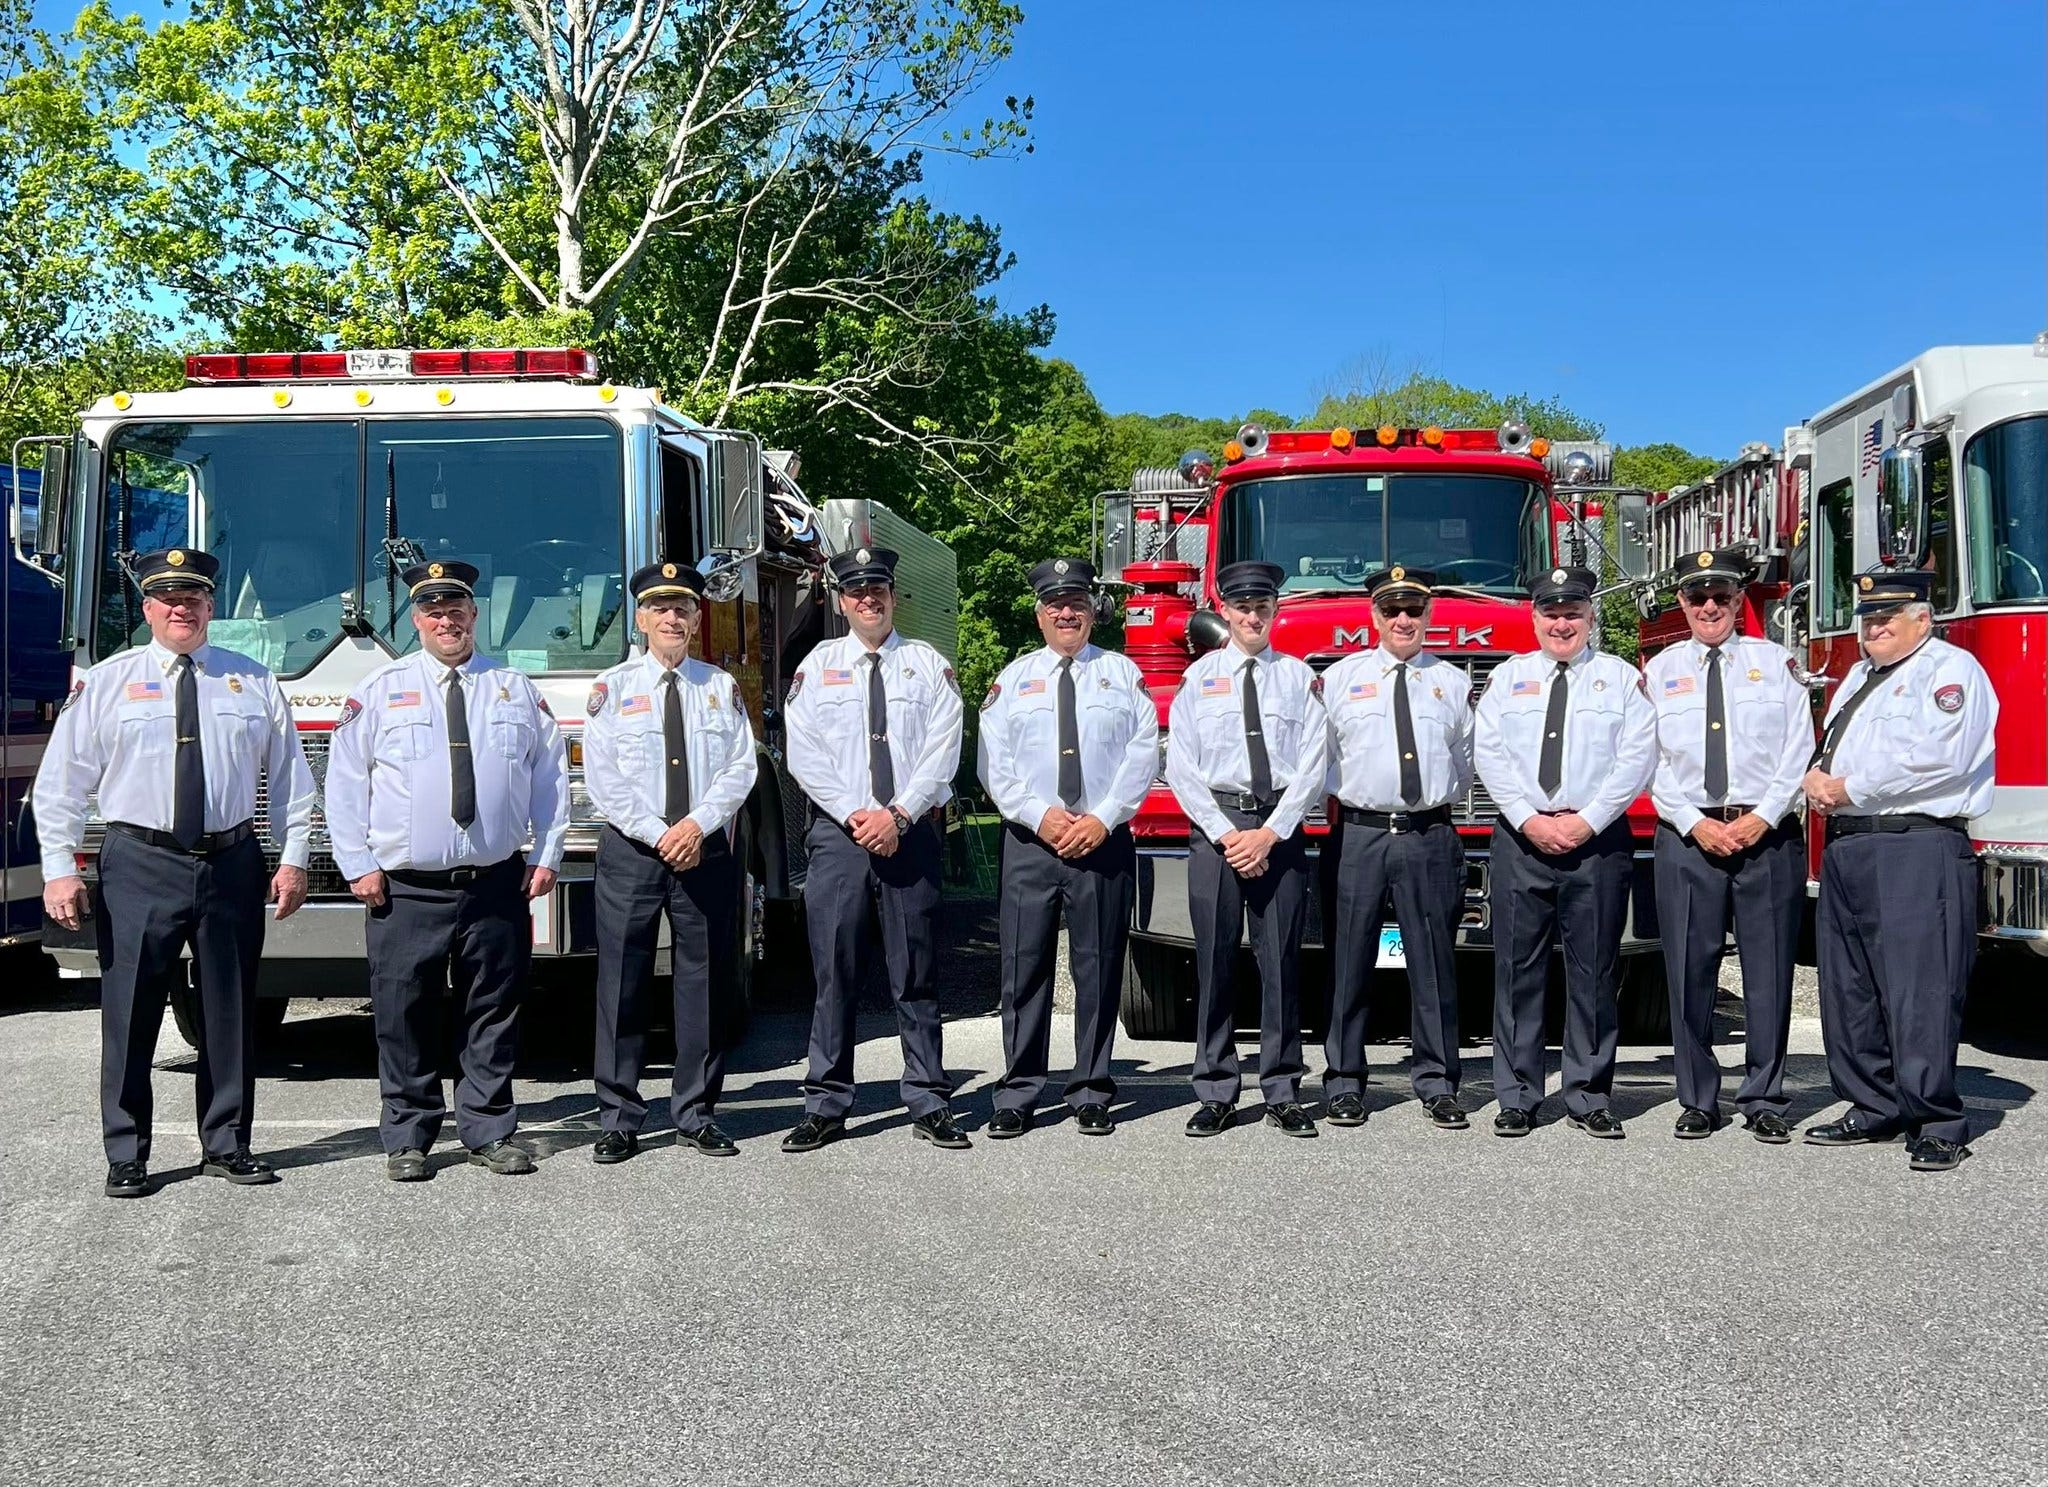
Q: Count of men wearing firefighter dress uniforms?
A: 10